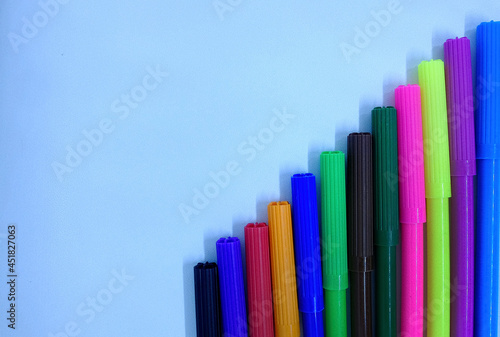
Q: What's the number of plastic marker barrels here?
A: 12